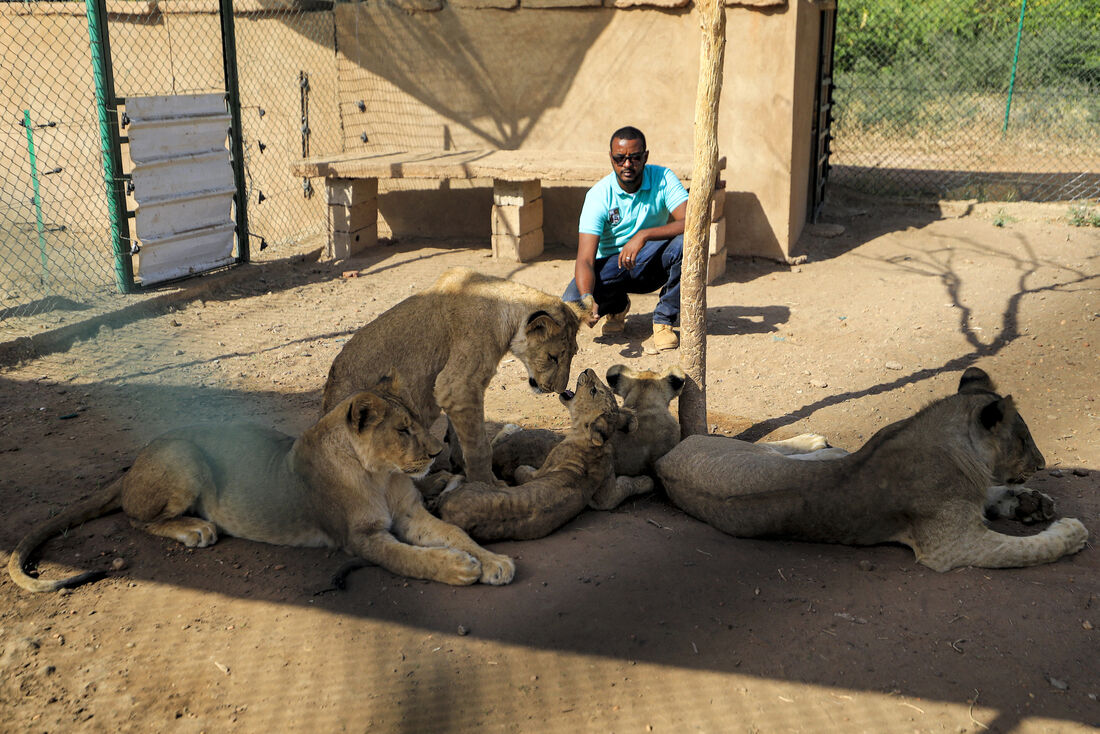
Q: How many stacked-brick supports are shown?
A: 3